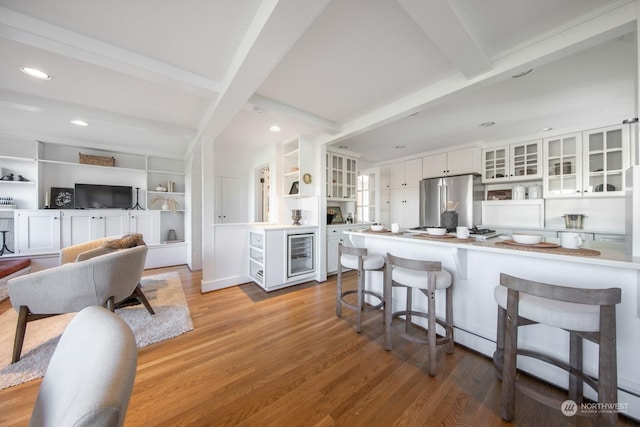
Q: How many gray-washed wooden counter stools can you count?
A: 3